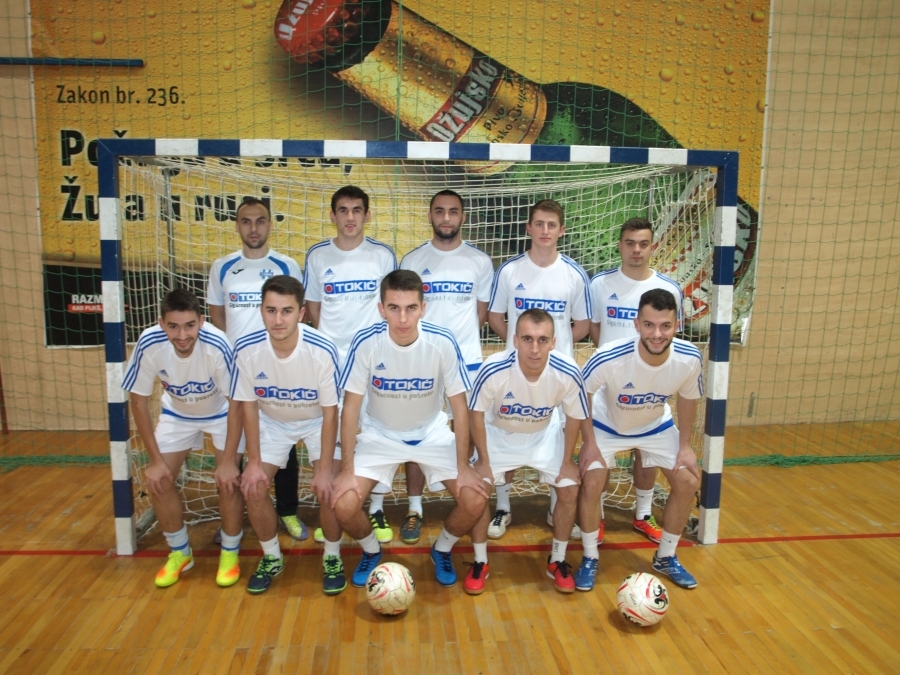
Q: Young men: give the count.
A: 10